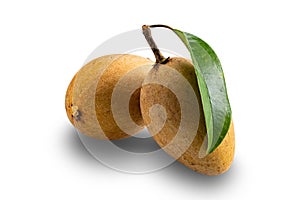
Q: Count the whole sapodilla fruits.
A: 2